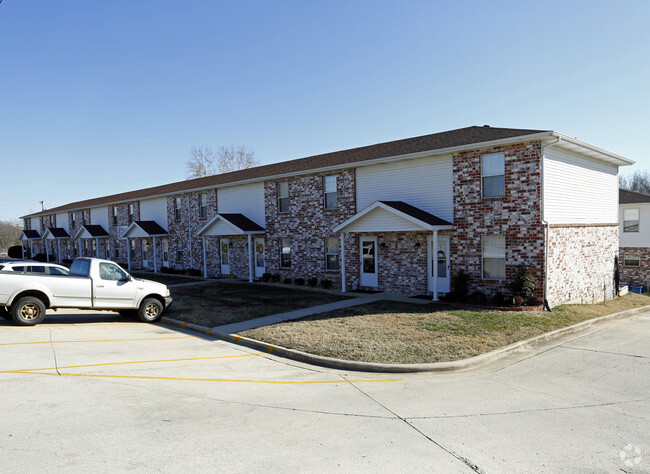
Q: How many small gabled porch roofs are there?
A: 6